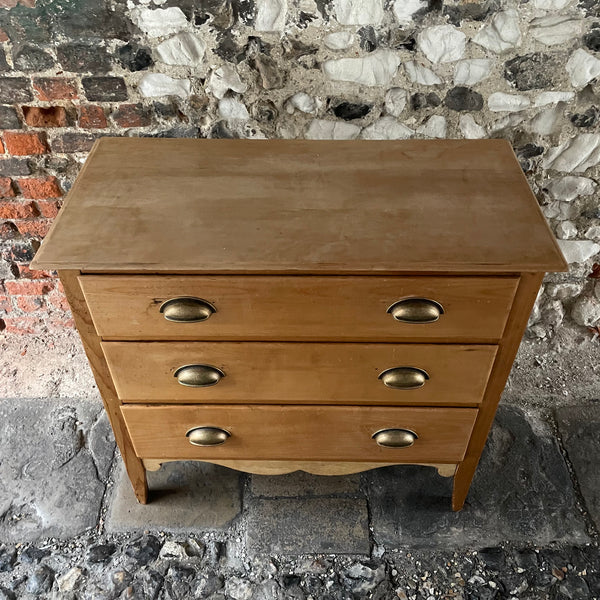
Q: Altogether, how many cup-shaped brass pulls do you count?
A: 6